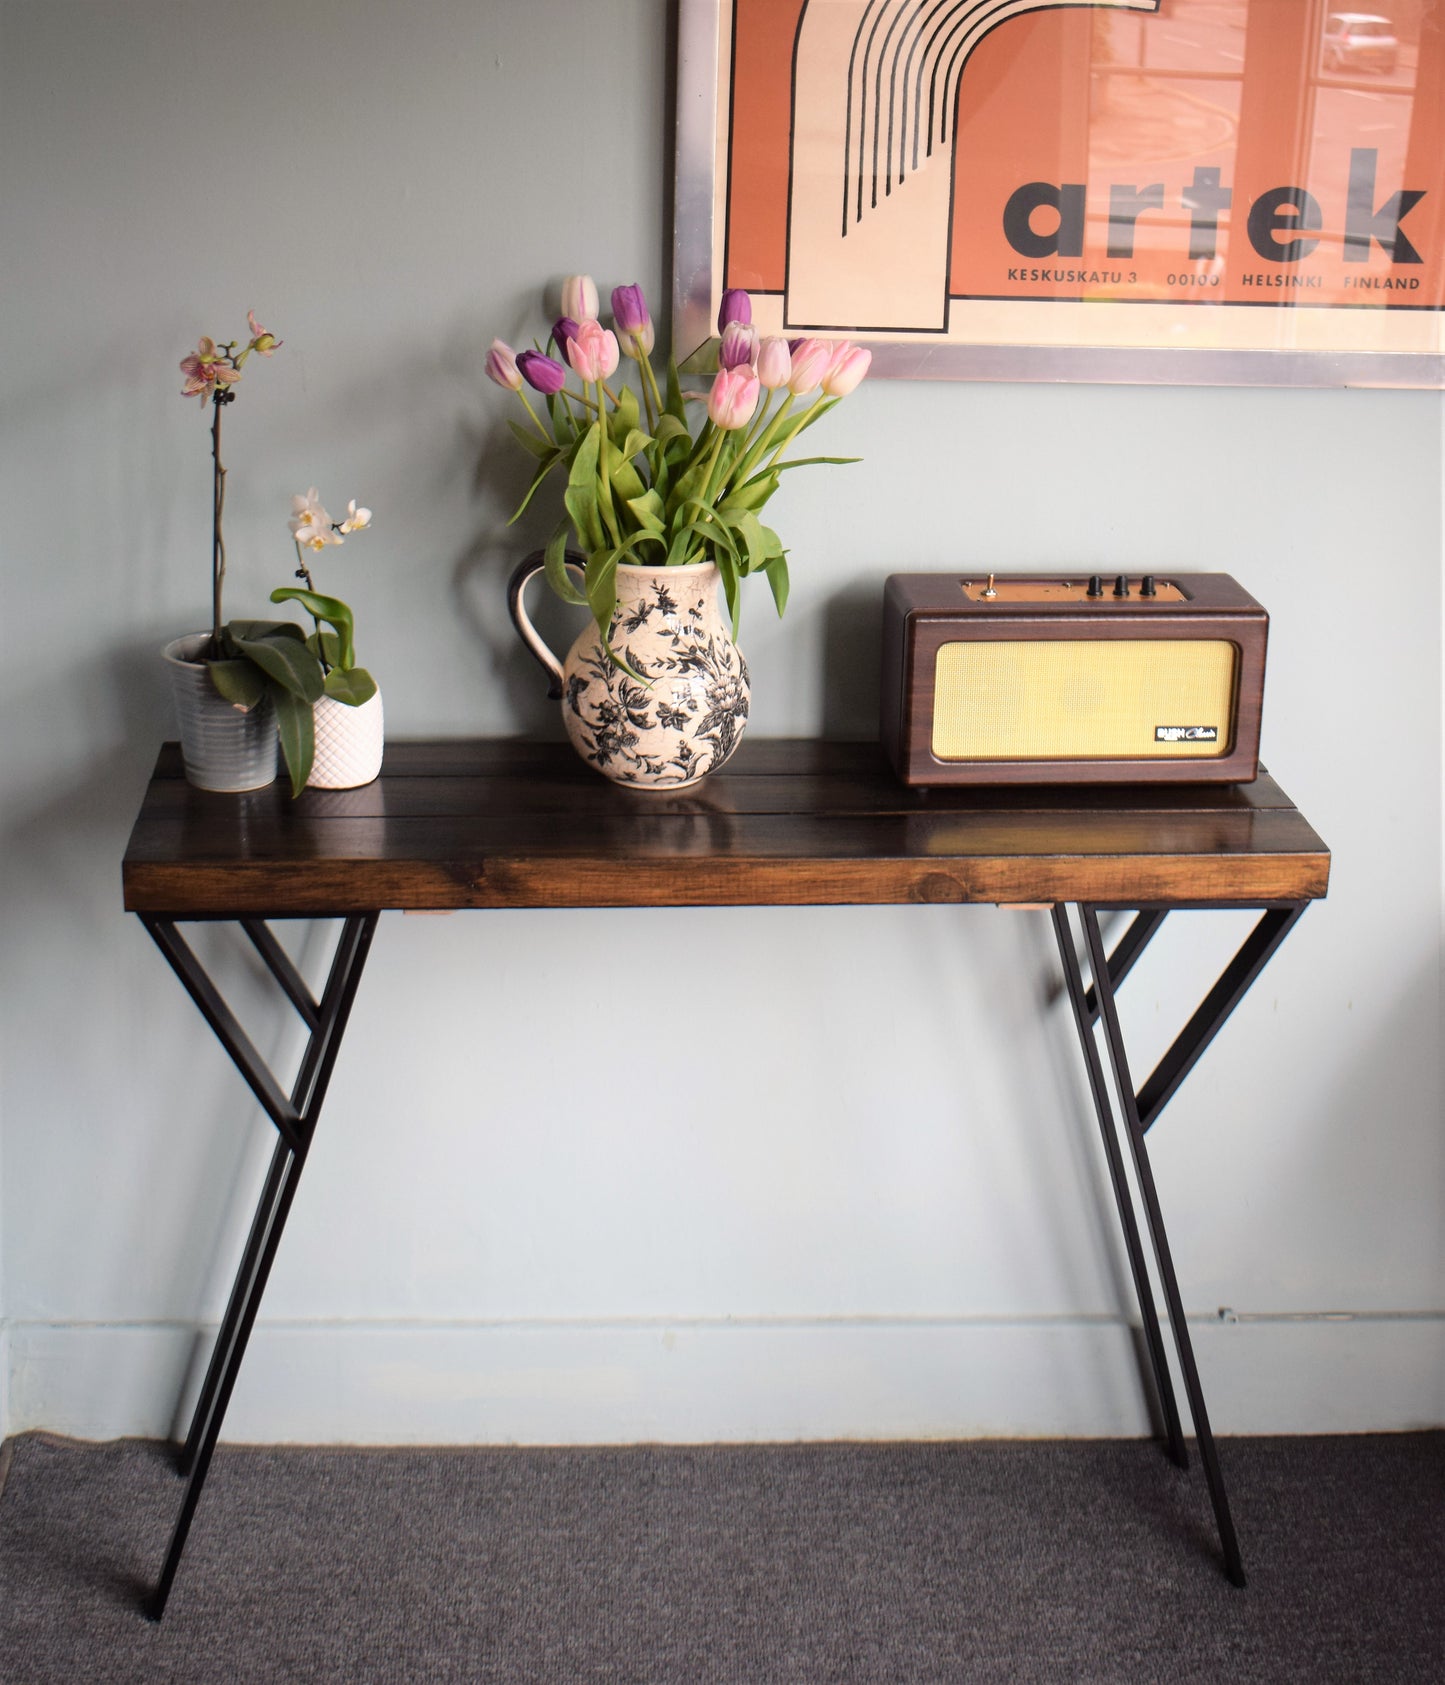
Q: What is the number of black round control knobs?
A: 3